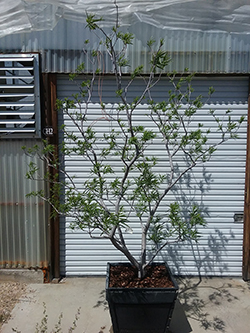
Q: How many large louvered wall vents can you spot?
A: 1